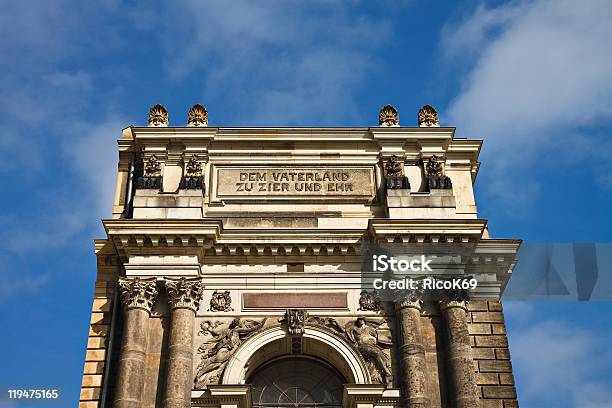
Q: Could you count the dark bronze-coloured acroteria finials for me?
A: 4